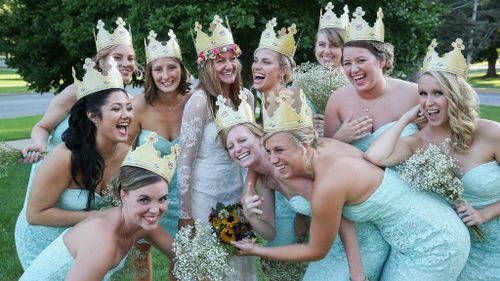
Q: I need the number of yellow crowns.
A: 11